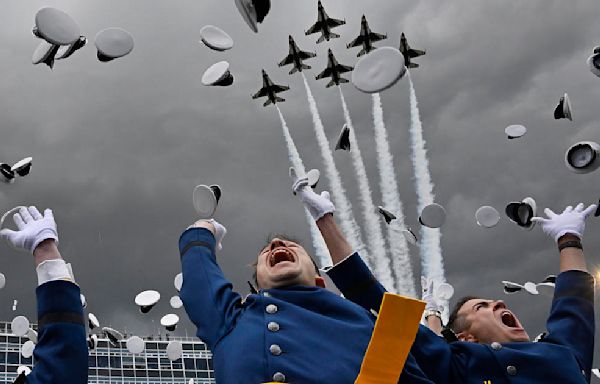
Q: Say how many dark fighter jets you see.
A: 6